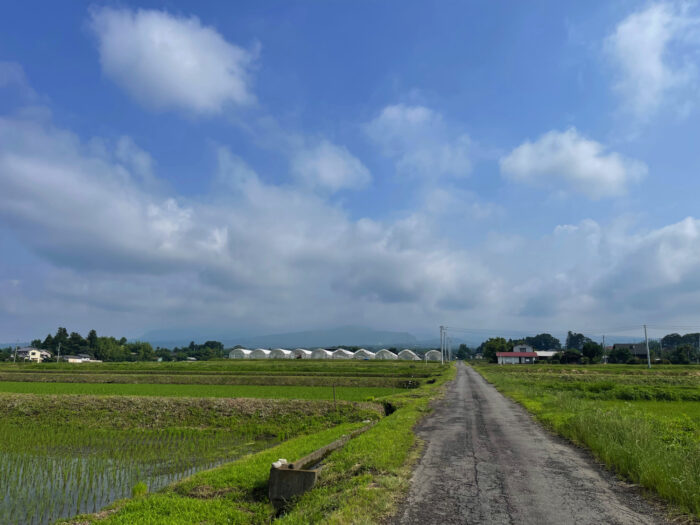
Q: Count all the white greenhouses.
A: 10